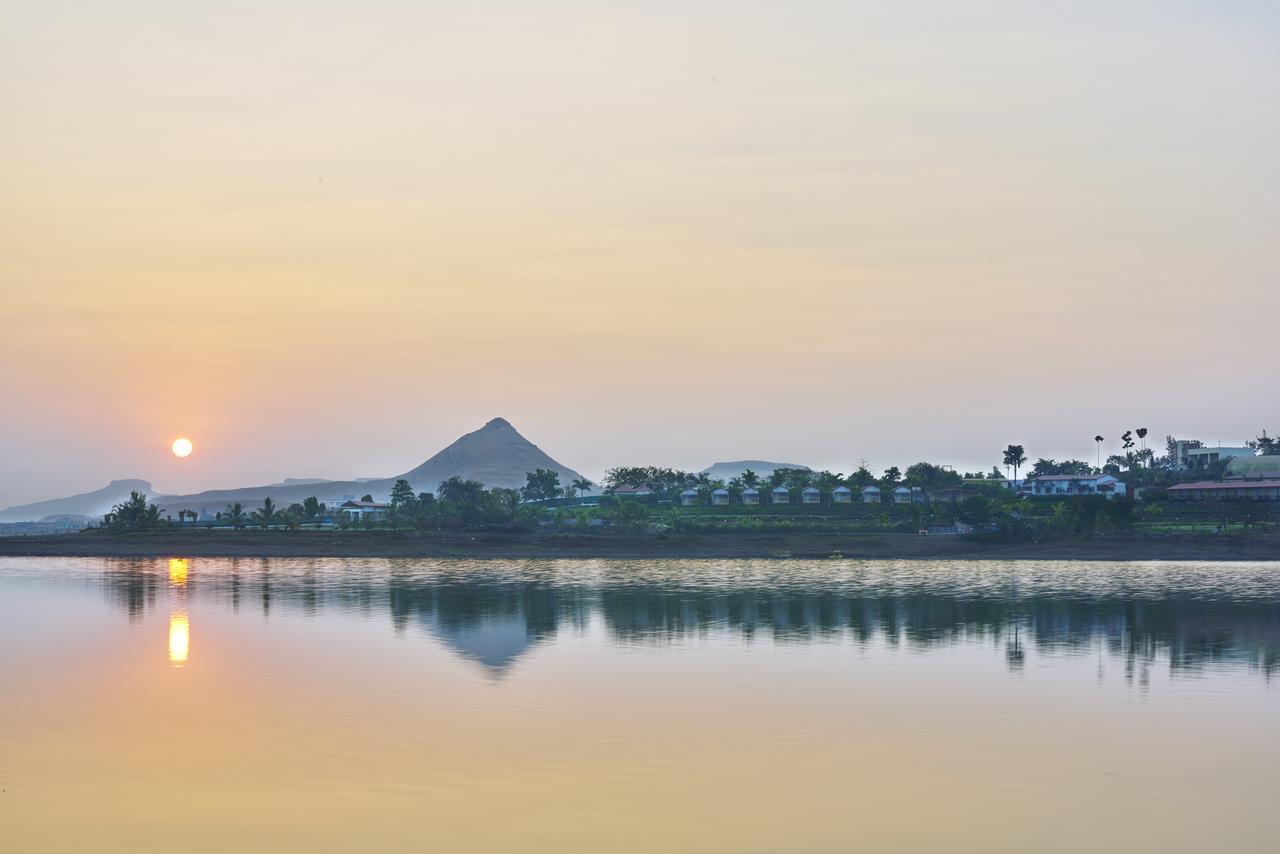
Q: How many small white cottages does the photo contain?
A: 8